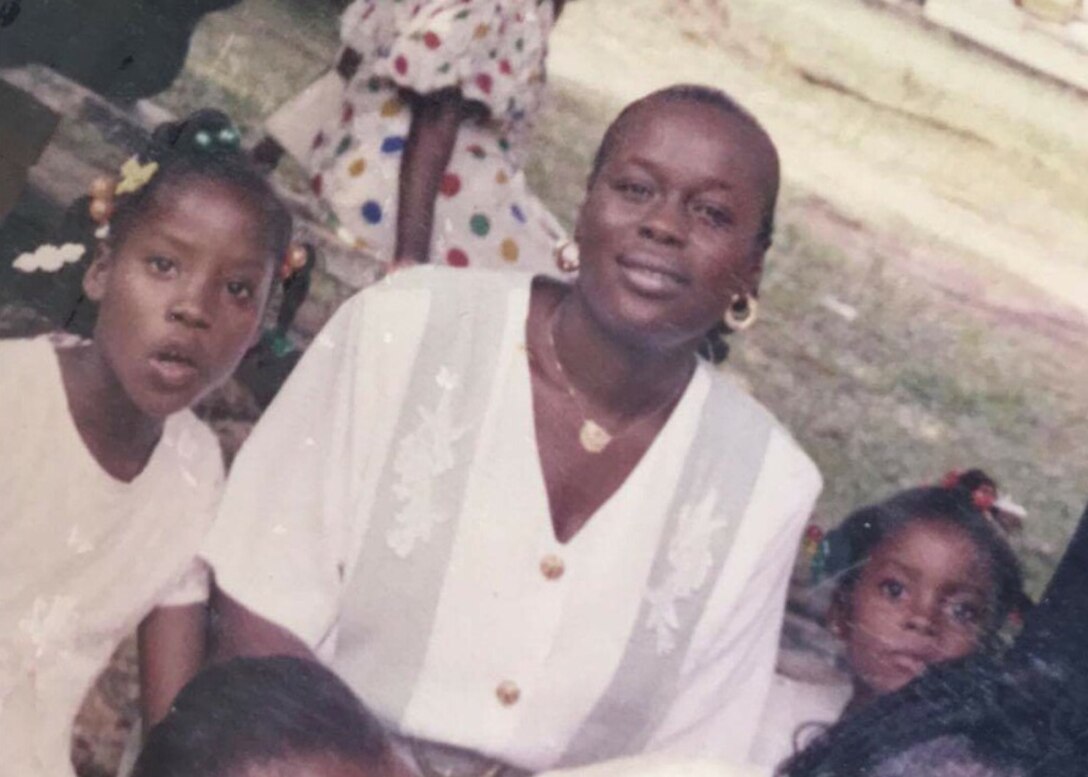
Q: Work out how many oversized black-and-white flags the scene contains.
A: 0